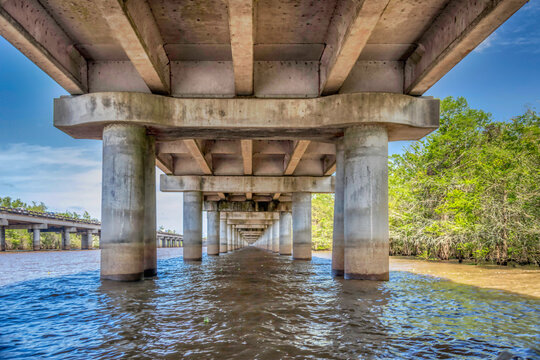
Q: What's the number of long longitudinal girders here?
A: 5